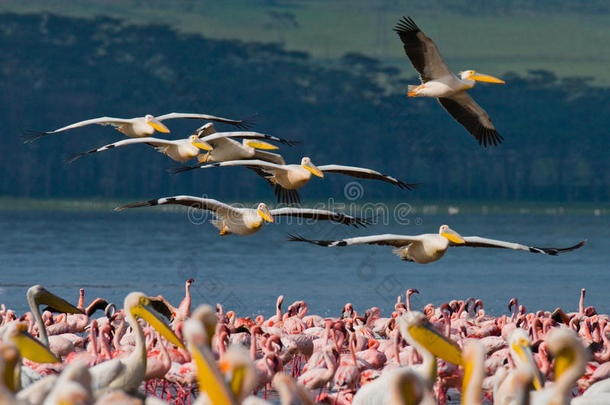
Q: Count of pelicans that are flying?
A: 7